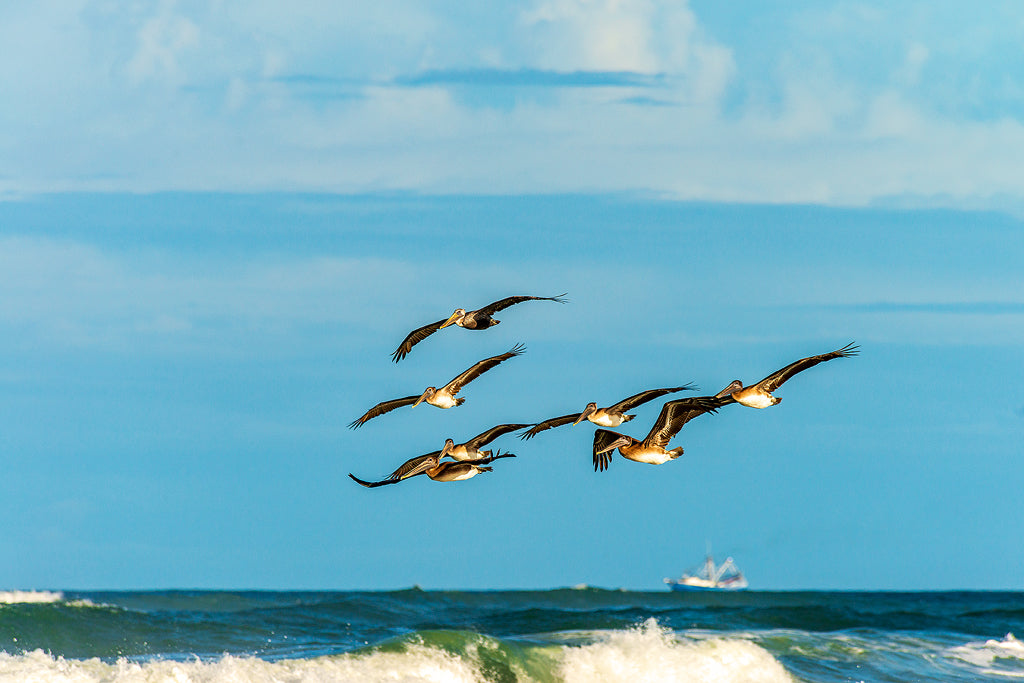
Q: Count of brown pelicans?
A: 7